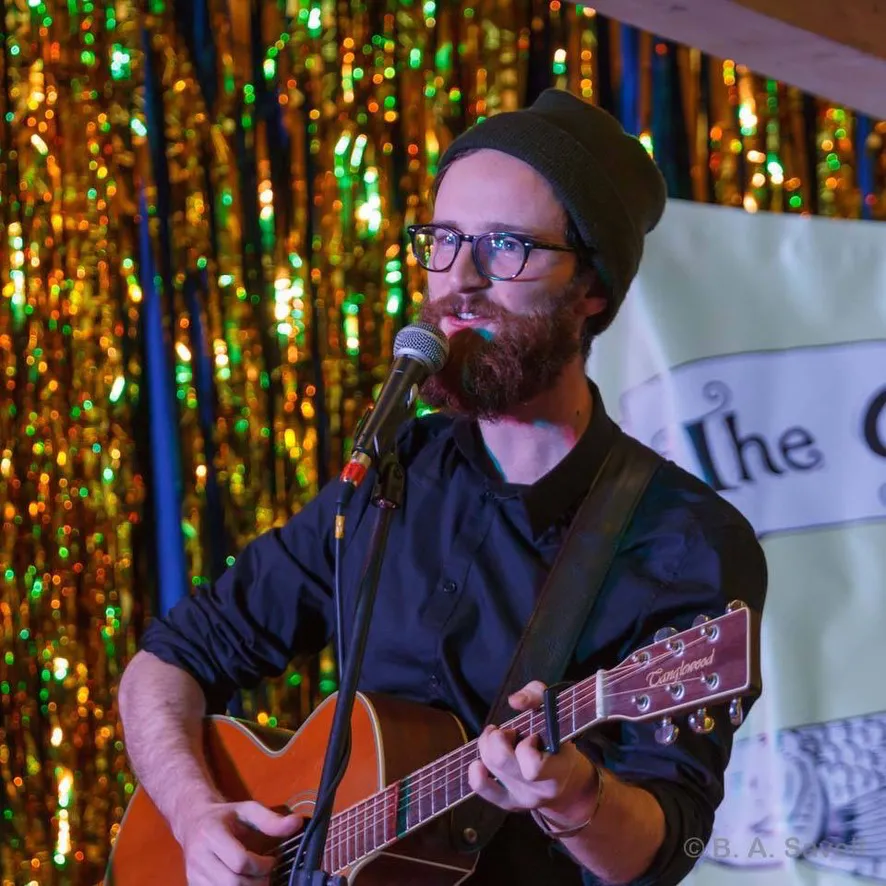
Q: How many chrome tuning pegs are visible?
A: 6